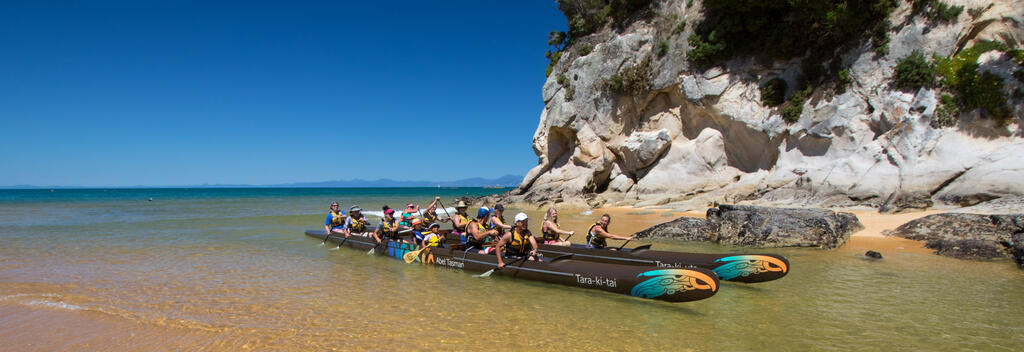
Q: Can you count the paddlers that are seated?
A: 13